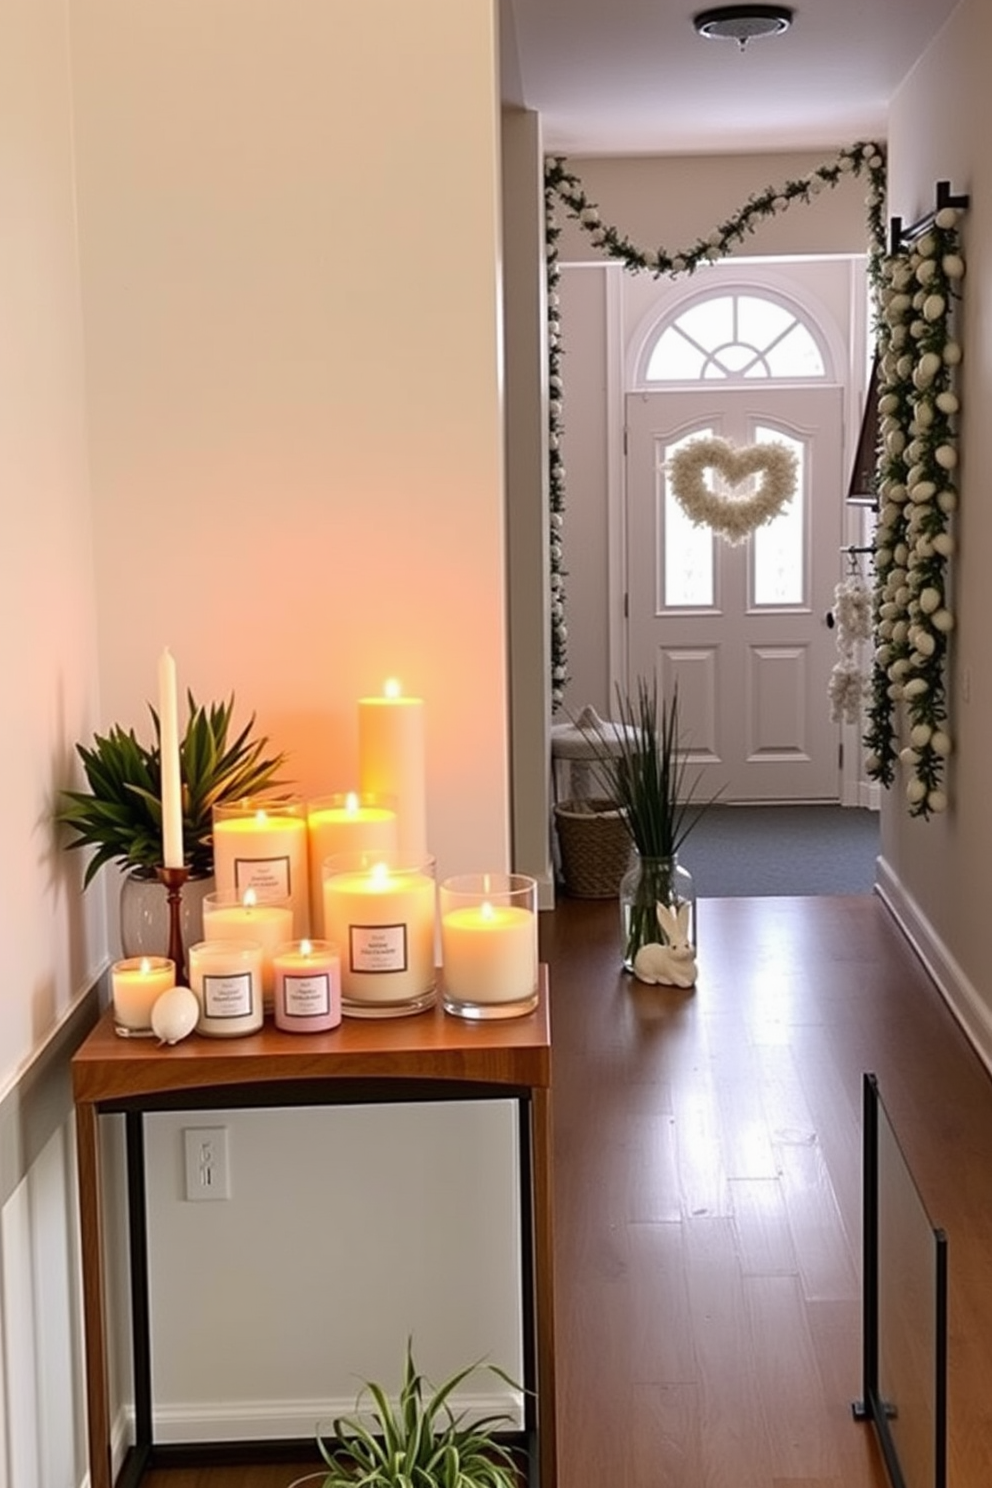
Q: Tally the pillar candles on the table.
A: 1